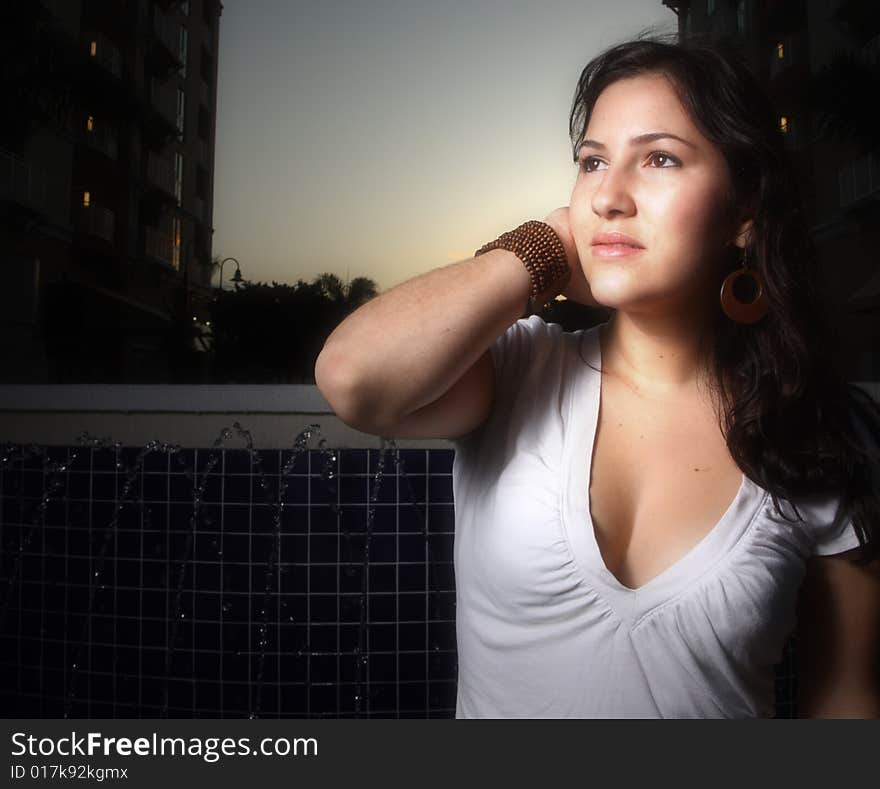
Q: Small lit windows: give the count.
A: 5